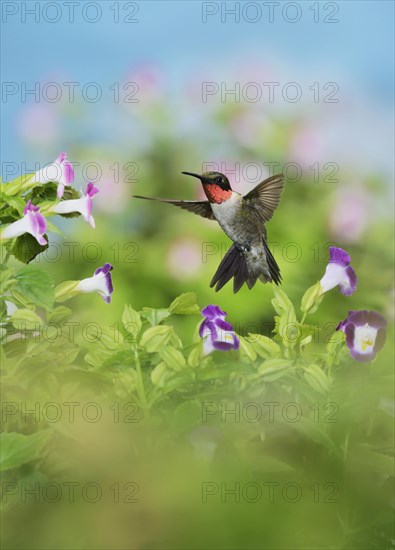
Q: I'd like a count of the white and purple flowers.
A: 7